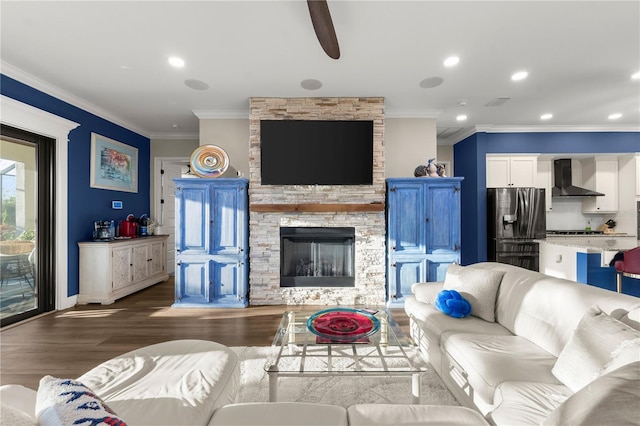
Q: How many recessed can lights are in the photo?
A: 7